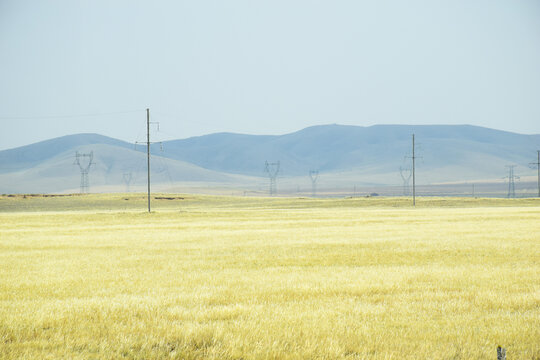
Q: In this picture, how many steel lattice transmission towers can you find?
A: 6